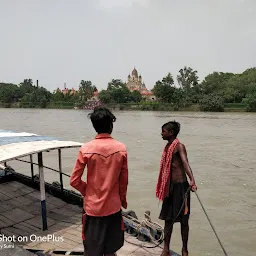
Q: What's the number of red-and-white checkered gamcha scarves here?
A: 1